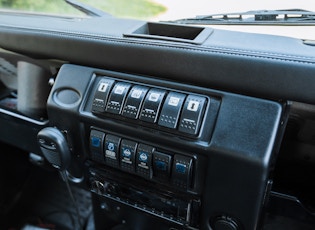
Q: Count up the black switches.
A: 12